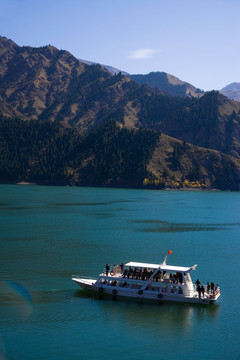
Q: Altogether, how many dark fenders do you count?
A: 4